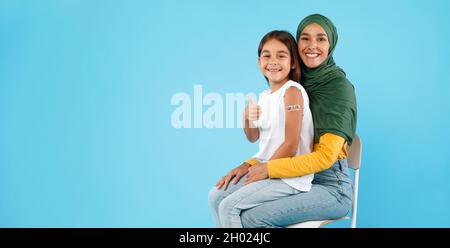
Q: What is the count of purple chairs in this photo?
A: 0